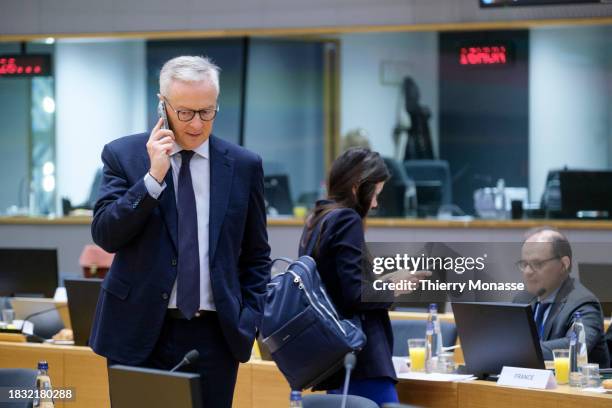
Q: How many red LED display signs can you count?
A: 2